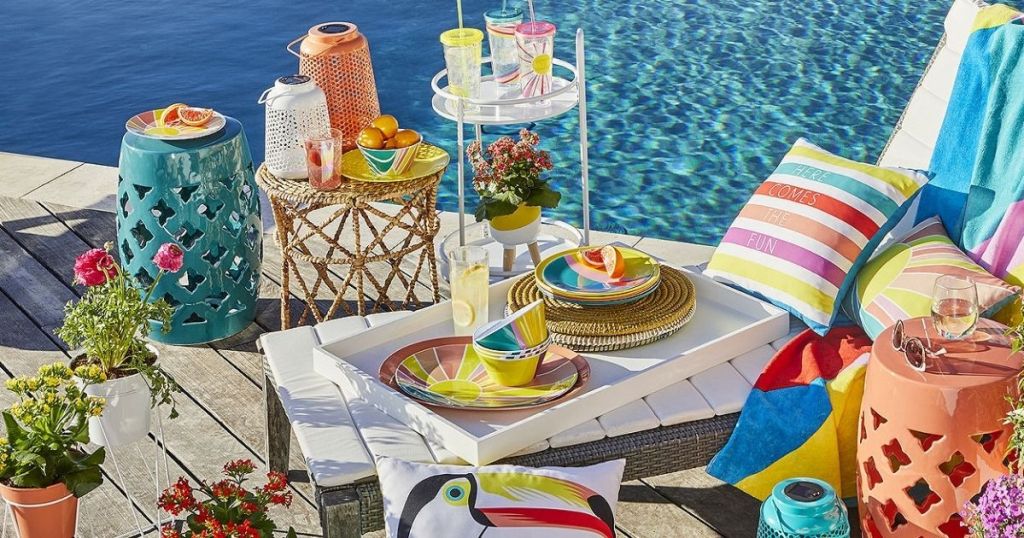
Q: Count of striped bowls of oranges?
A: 1